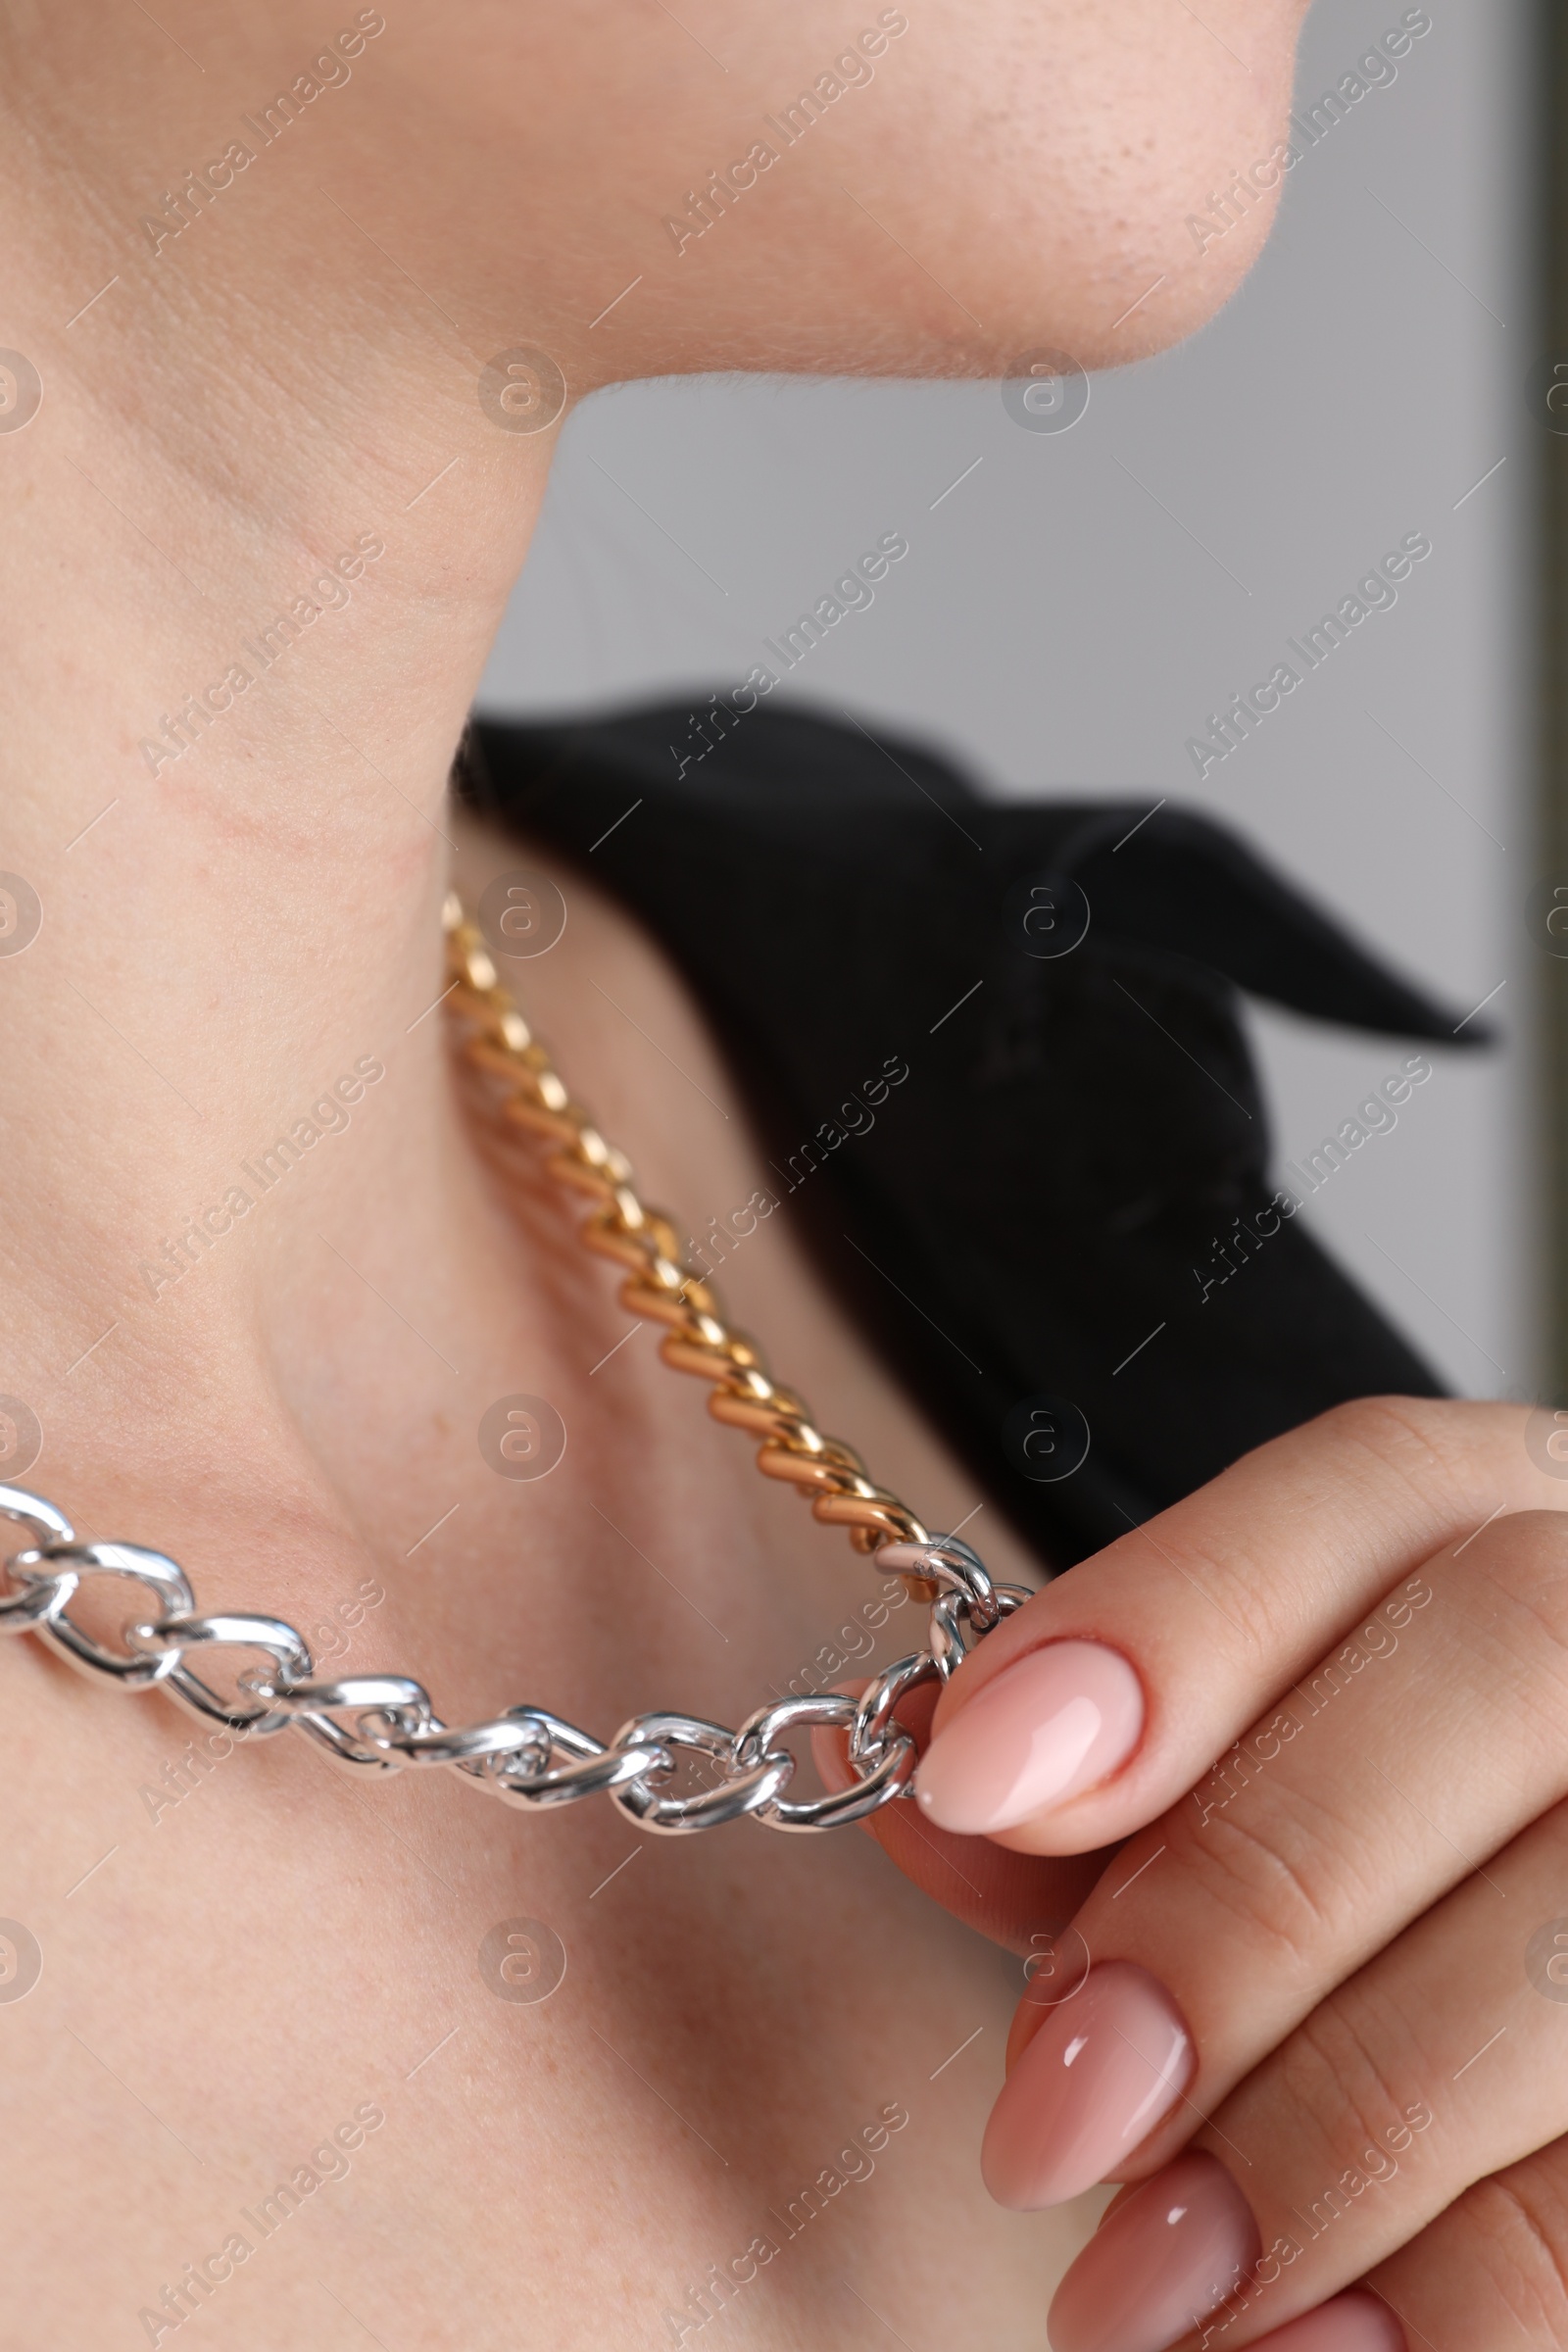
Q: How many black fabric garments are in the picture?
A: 1